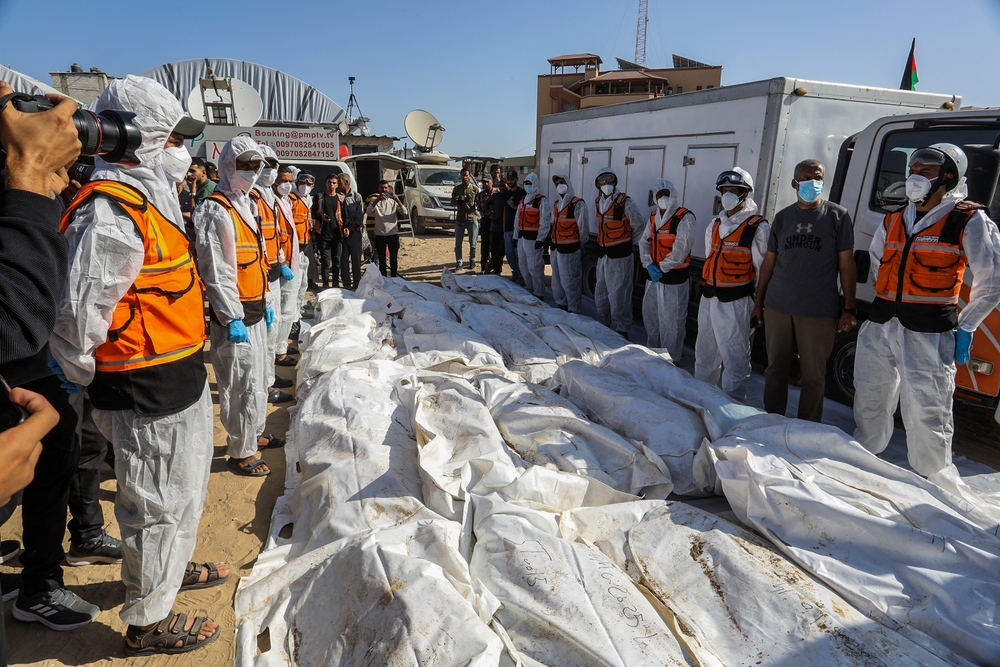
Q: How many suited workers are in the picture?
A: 11